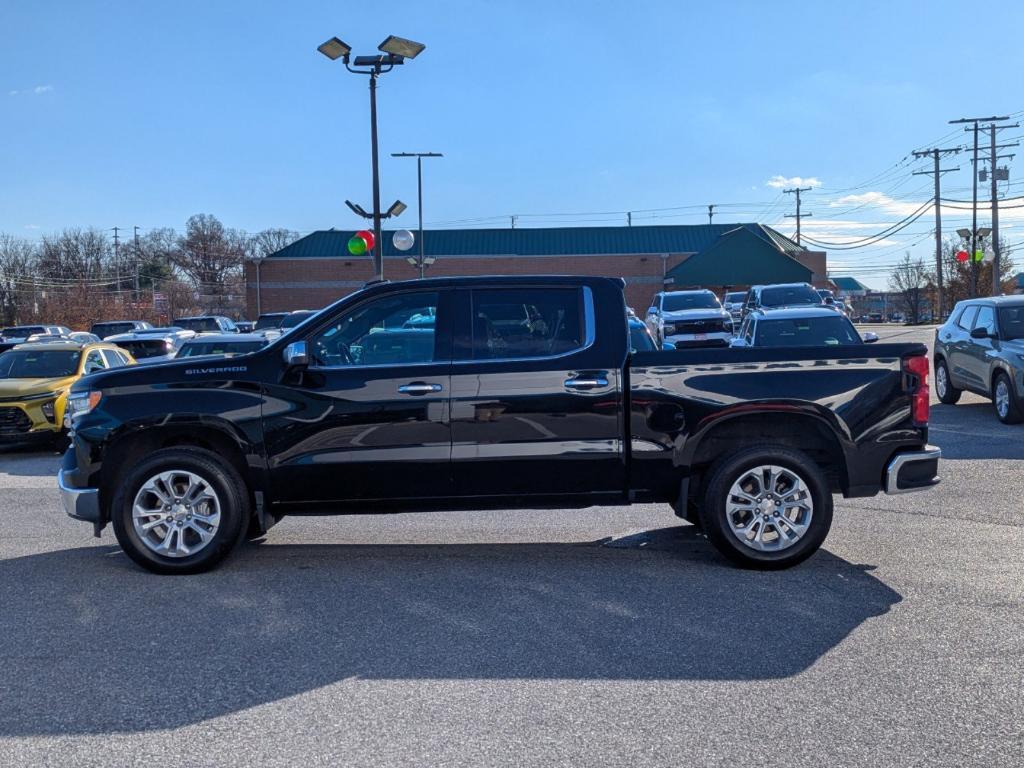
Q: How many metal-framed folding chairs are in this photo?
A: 0